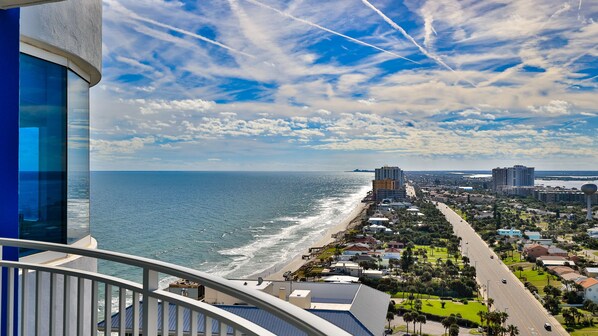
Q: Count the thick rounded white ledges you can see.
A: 2